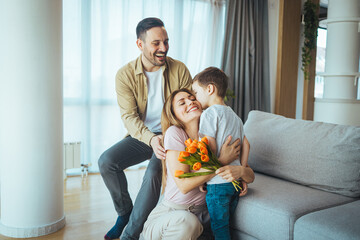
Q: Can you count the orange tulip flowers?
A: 11